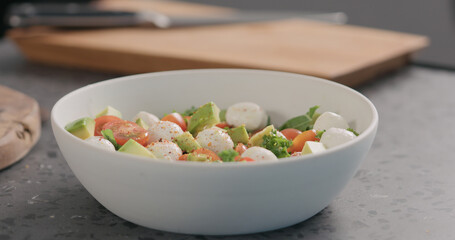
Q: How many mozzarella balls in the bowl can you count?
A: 9